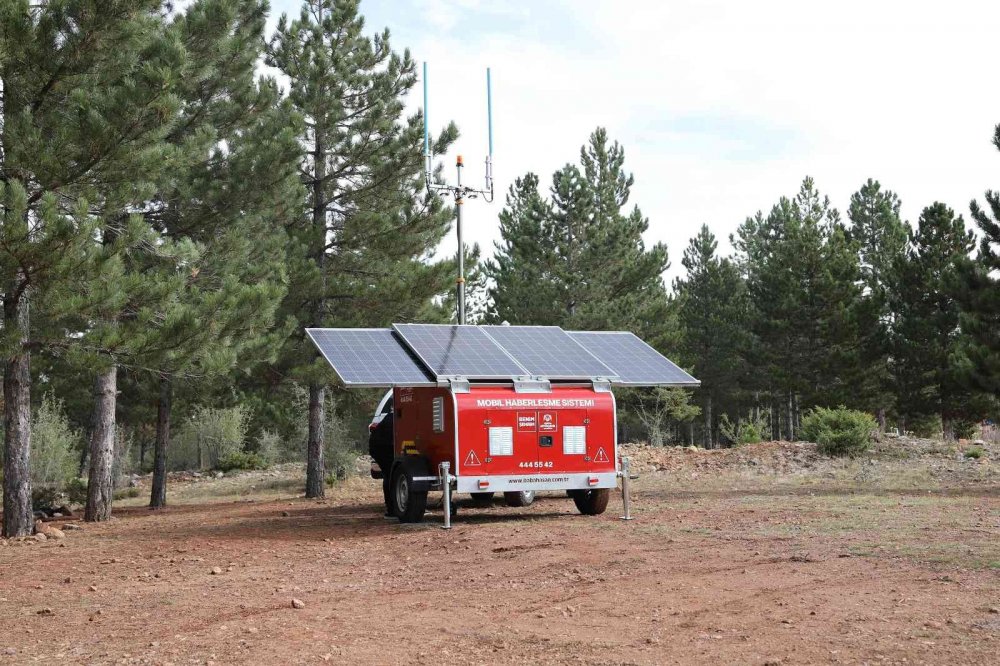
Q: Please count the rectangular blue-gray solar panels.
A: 4